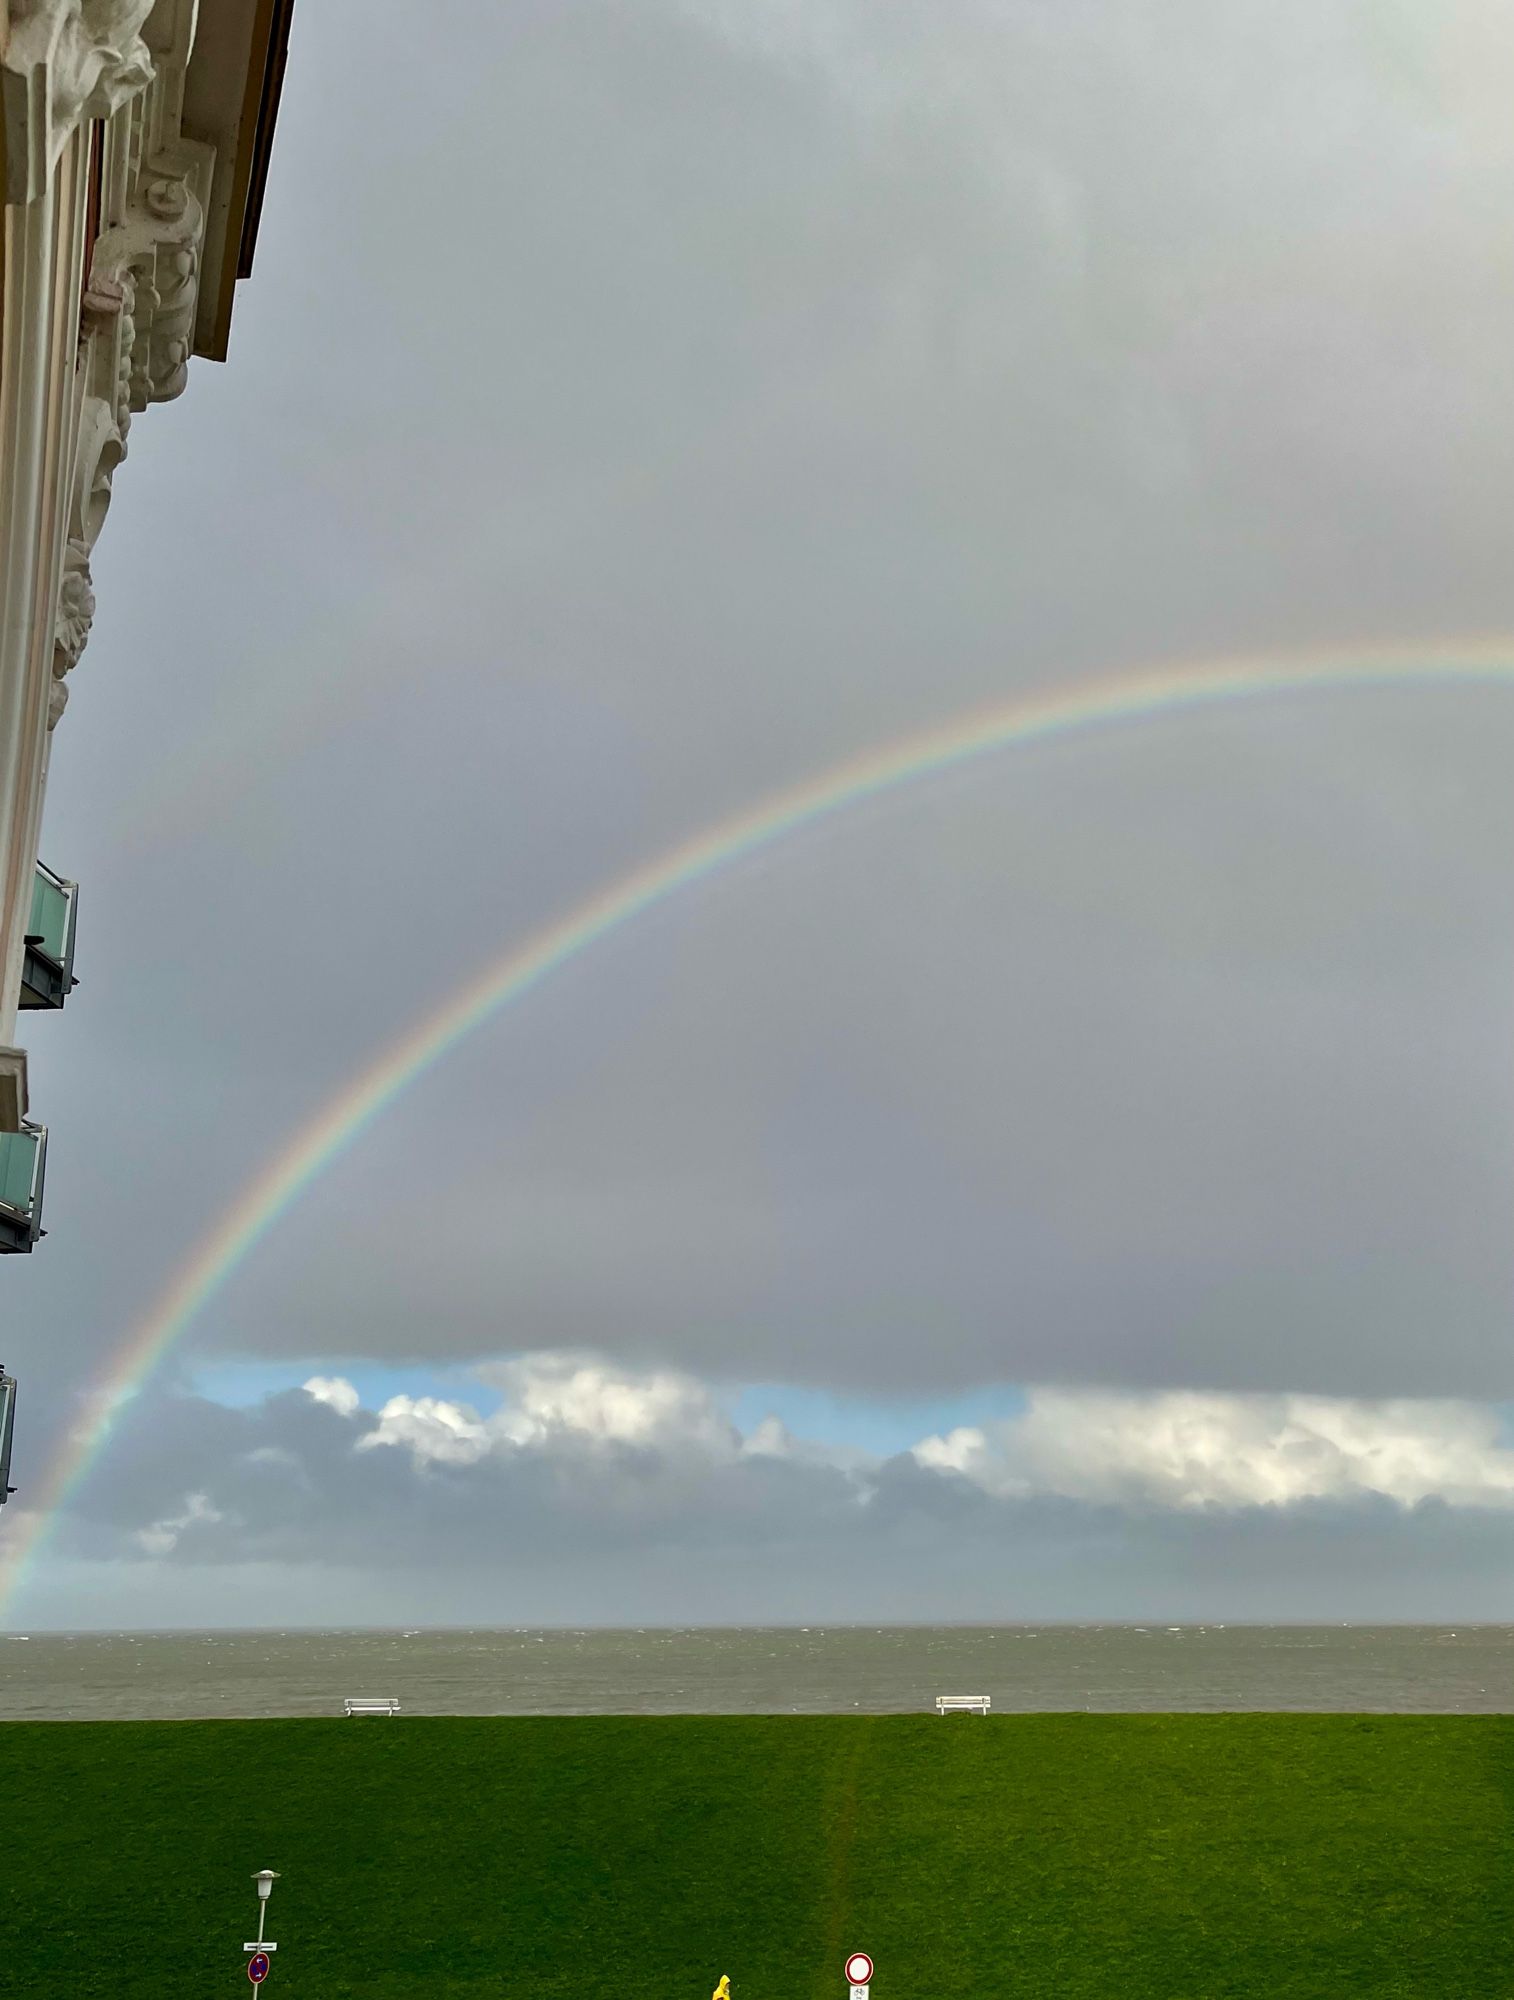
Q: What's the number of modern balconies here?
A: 3